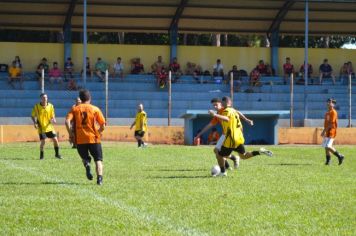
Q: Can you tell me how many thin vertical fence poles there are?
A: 6